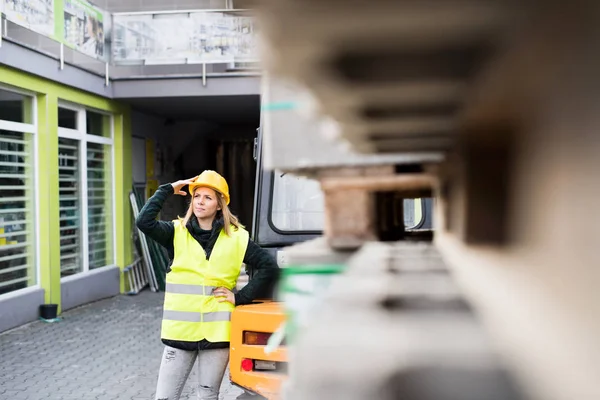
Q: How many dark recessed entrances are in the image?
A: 1